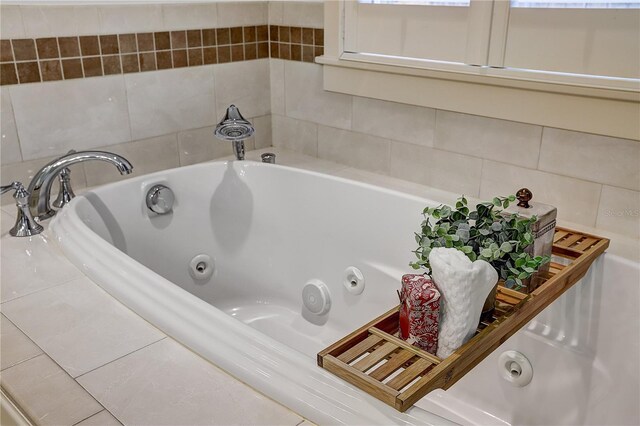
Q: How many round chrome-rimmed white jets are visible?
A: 3